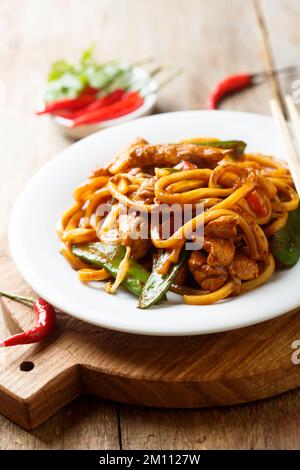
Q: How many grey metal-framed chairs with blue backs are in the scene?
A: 0